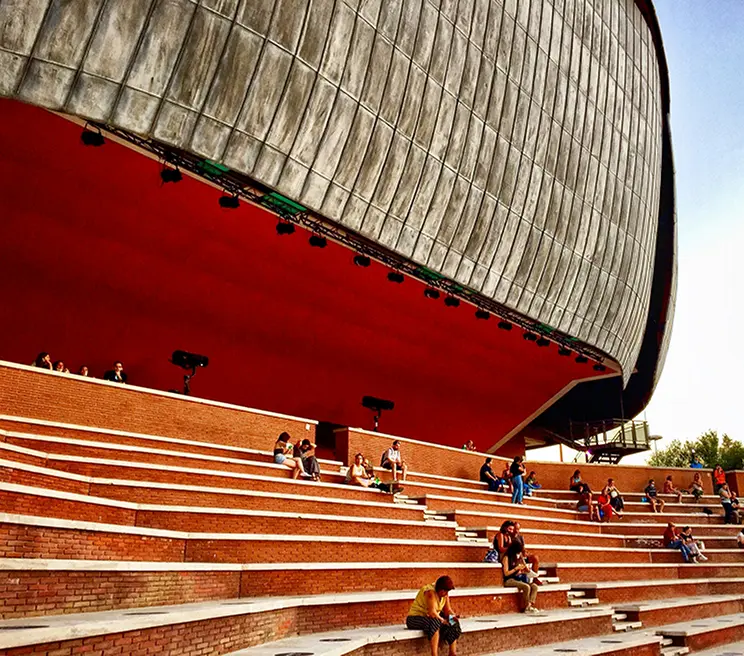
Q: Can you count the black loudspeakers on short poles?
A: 2